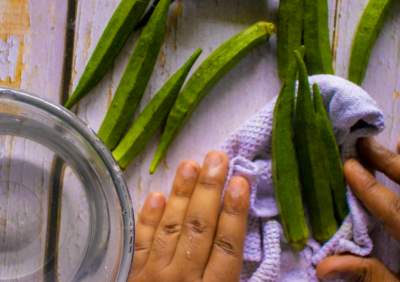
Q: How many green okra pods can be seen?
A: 10